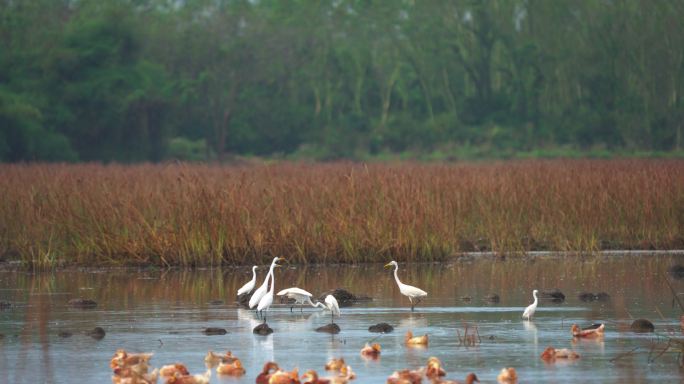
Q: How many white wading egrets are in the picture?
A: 7